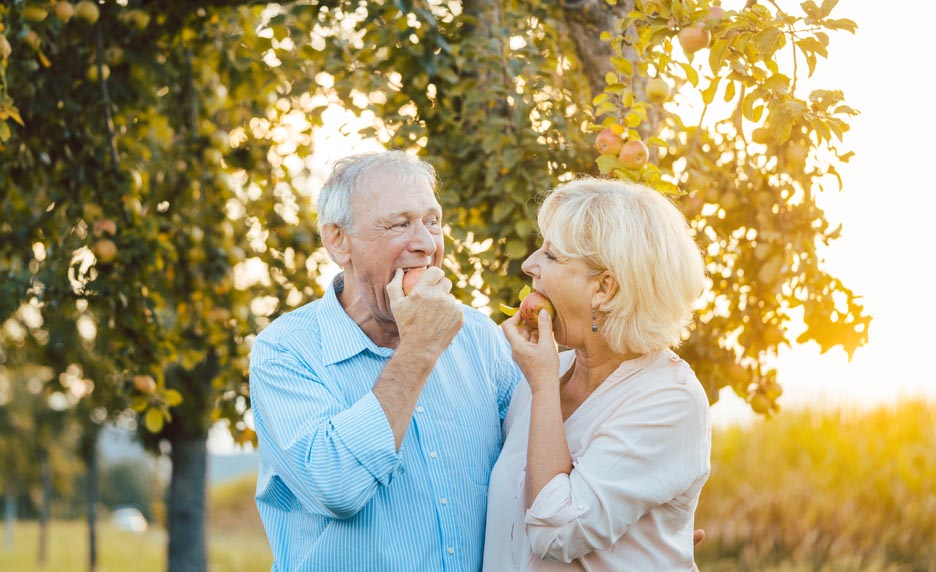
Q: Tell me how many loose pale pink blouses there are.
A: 1